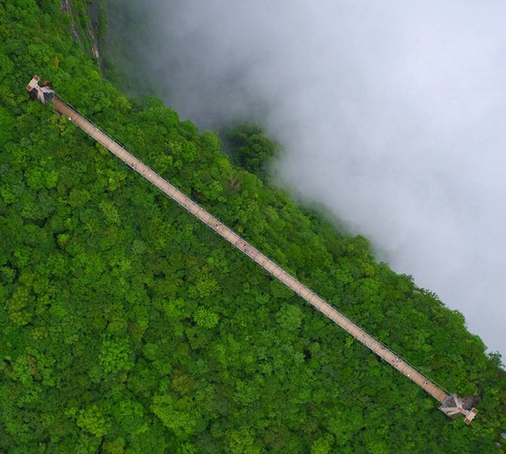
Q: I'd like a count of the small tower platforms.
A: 2